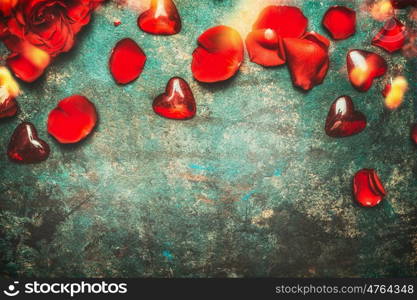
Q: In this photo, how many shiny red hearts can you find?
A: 5